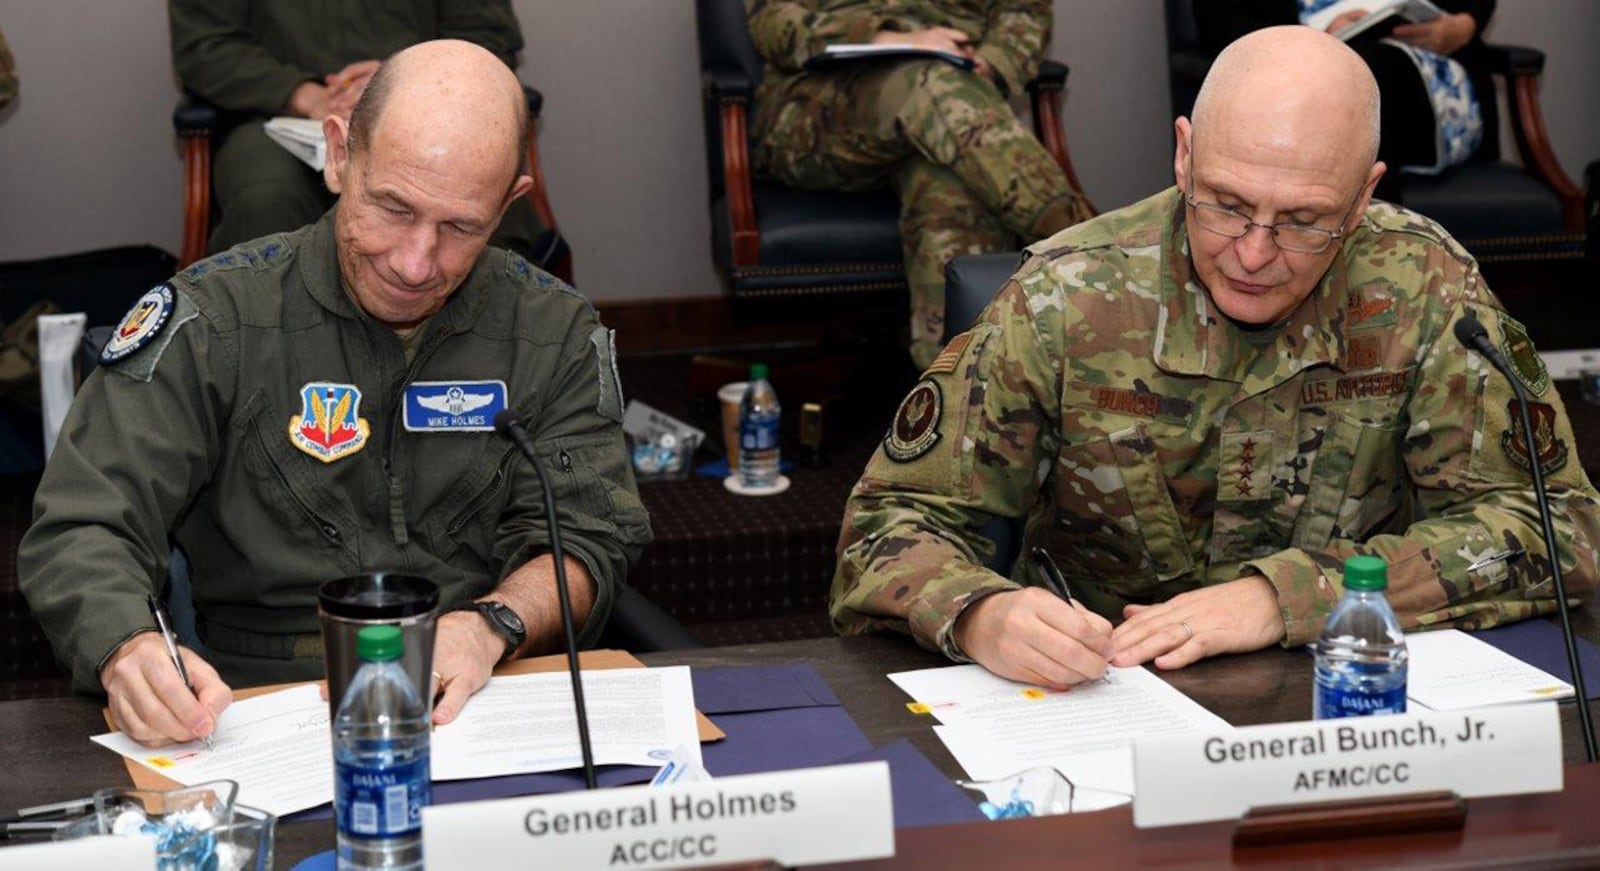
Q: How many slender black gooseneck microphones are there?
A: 2